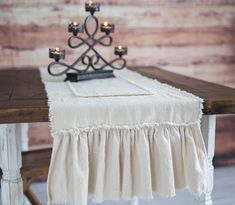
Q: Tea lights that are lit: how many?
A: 5